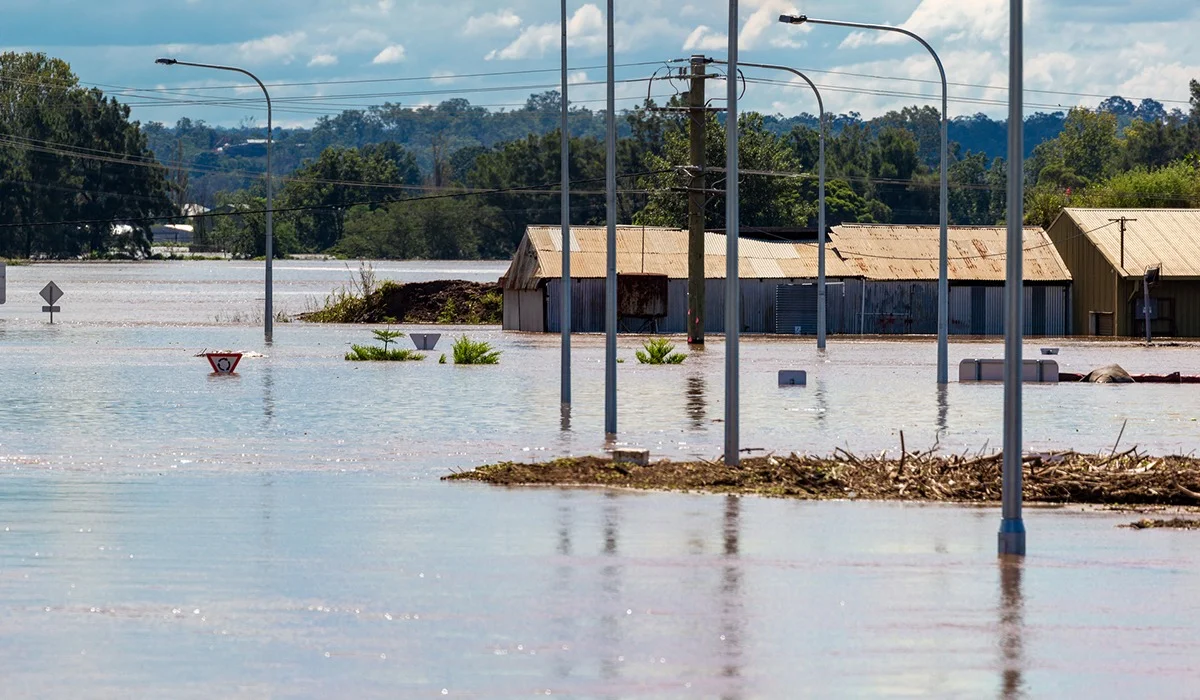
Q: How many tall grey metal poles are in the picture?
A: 7